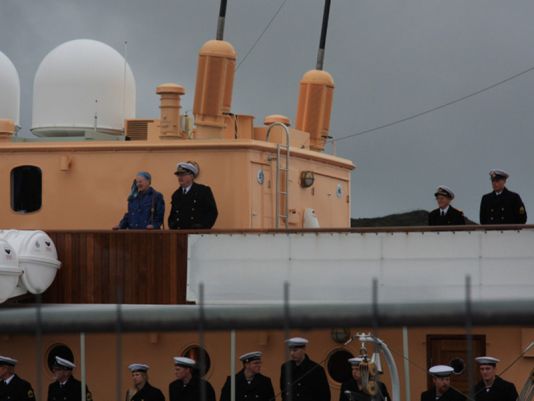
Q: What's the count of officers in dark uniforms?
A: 12